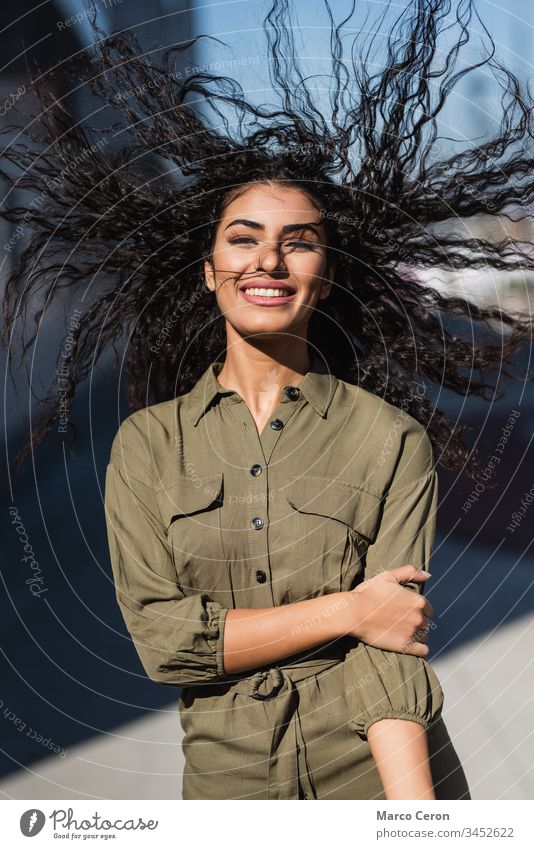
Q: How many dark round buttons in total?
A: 5